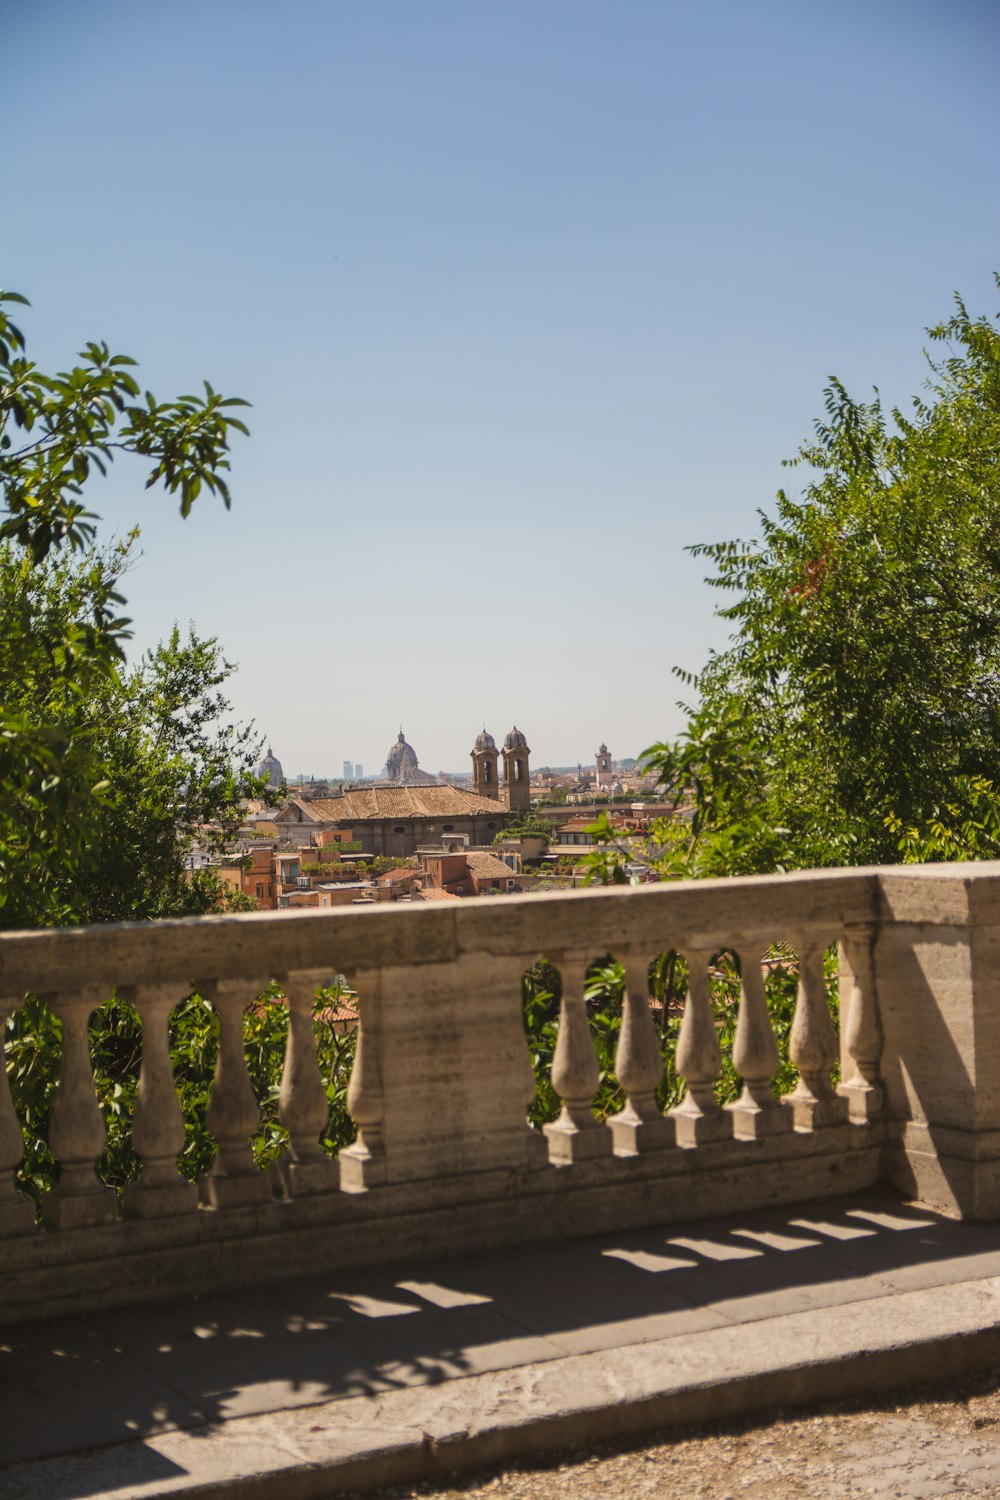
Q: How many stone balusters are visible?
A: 12